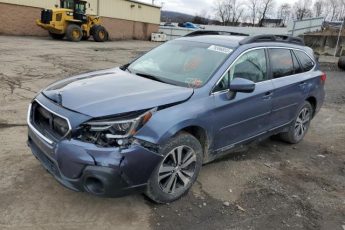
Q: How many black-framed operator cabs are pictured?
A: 1